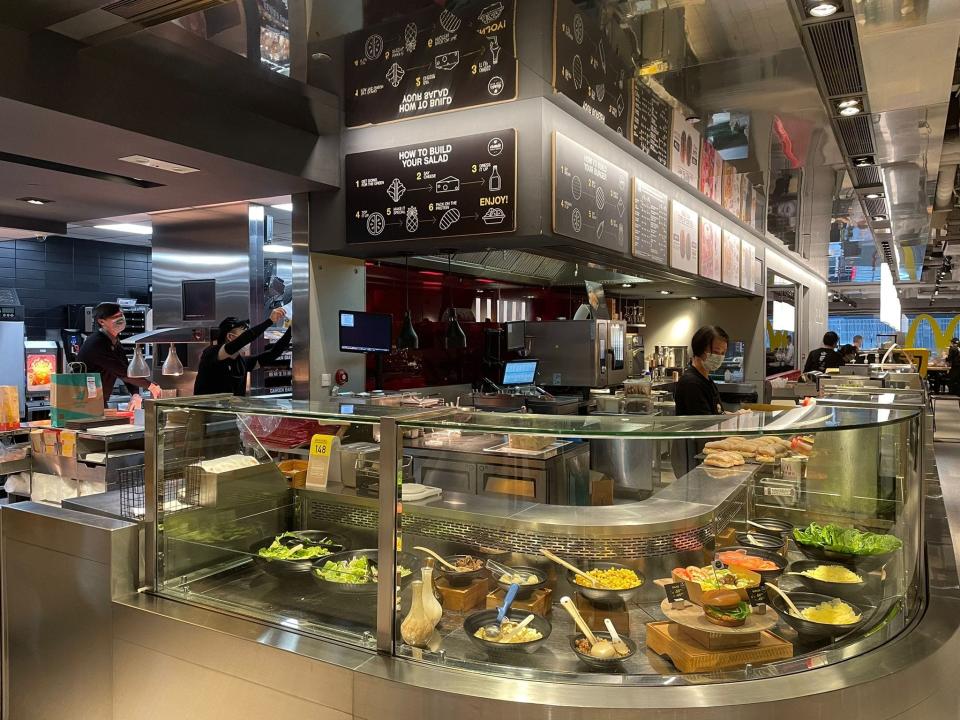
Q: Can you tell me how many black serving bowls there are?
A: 13